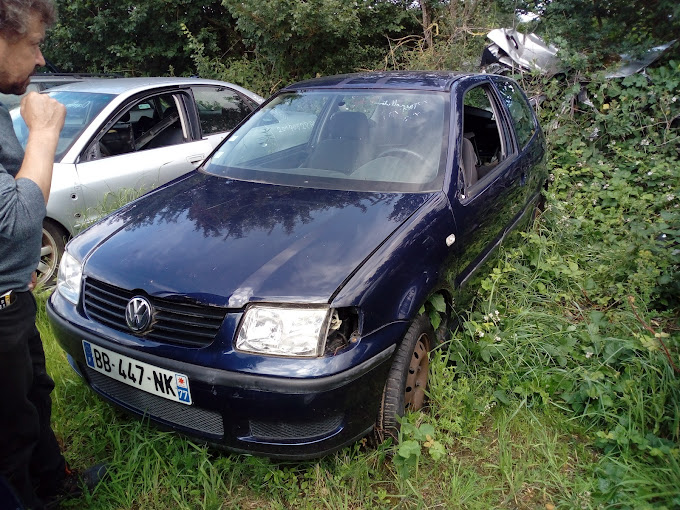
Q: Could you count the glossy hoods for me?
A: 1